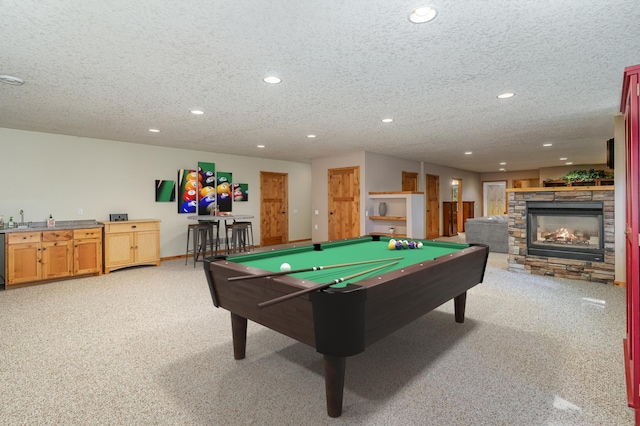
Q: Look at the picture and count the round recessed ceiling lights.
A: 14